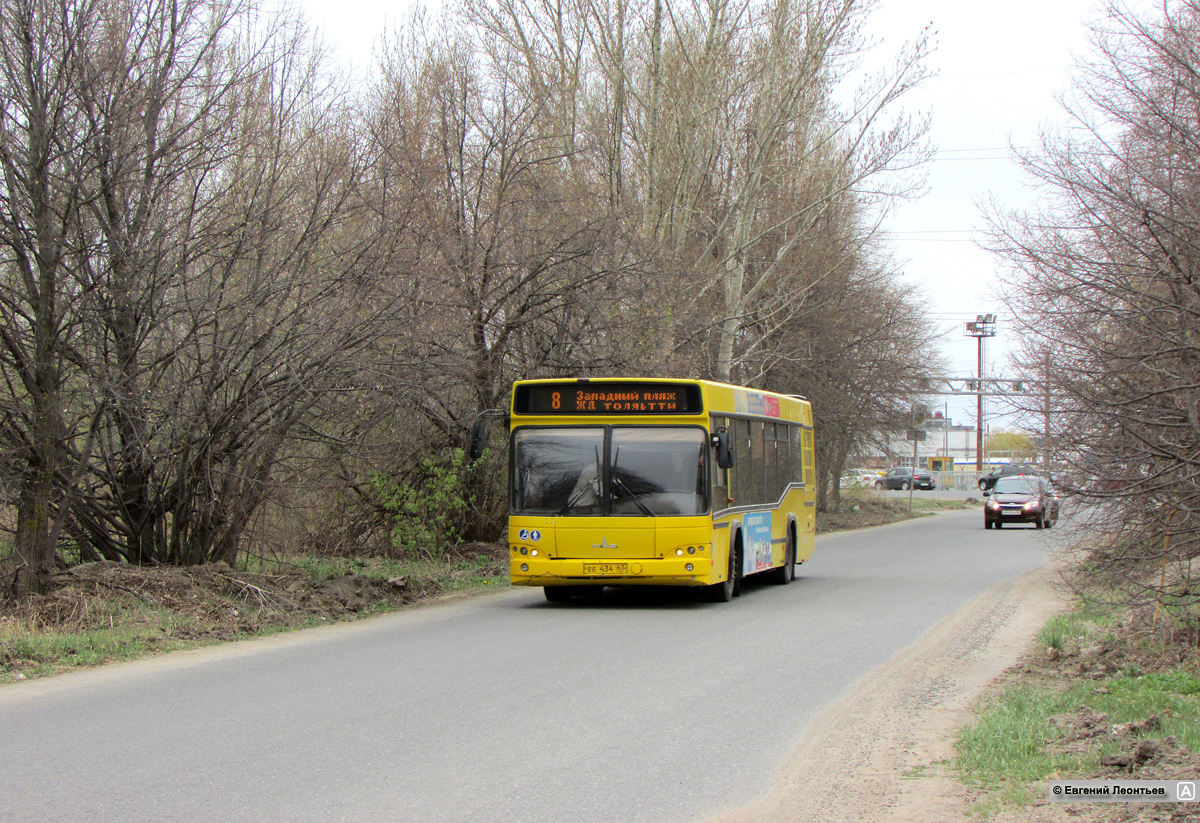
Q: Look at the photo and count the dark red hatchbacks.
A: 1